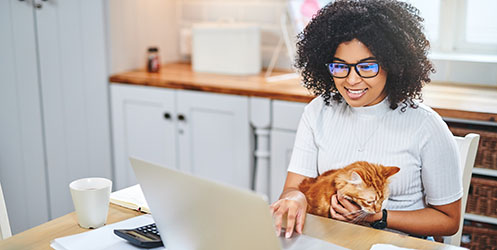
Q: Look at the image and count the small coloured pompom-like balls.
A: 0